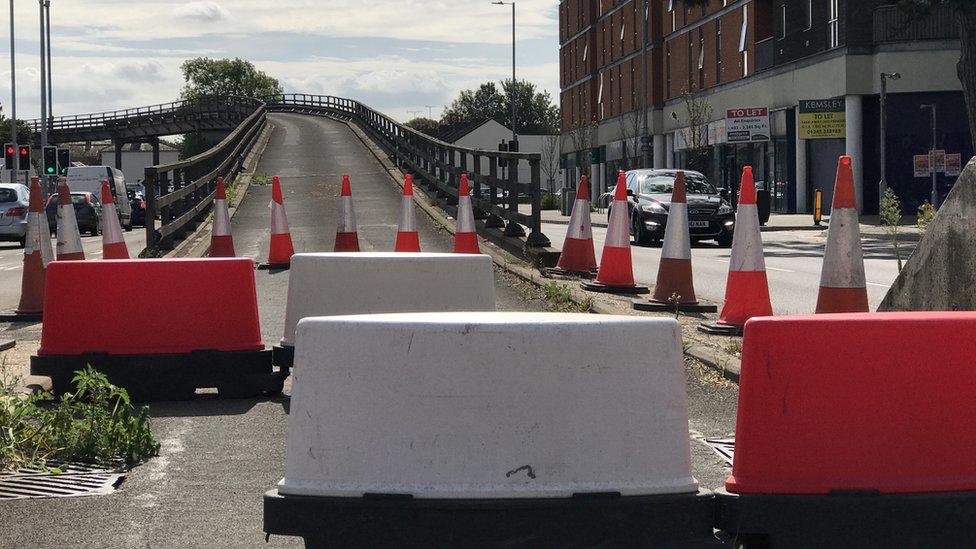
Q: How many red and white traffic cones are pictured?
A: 13